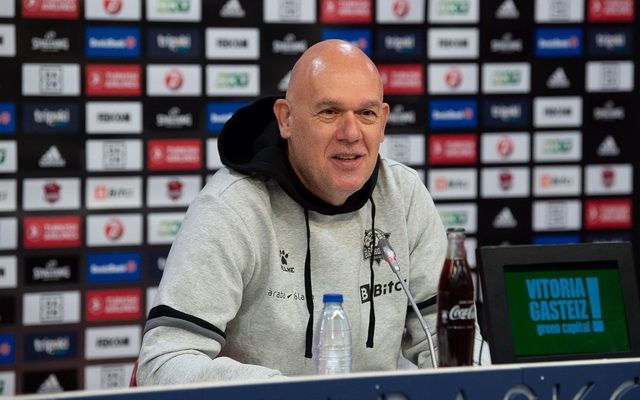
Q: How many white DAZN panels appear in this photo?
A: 9